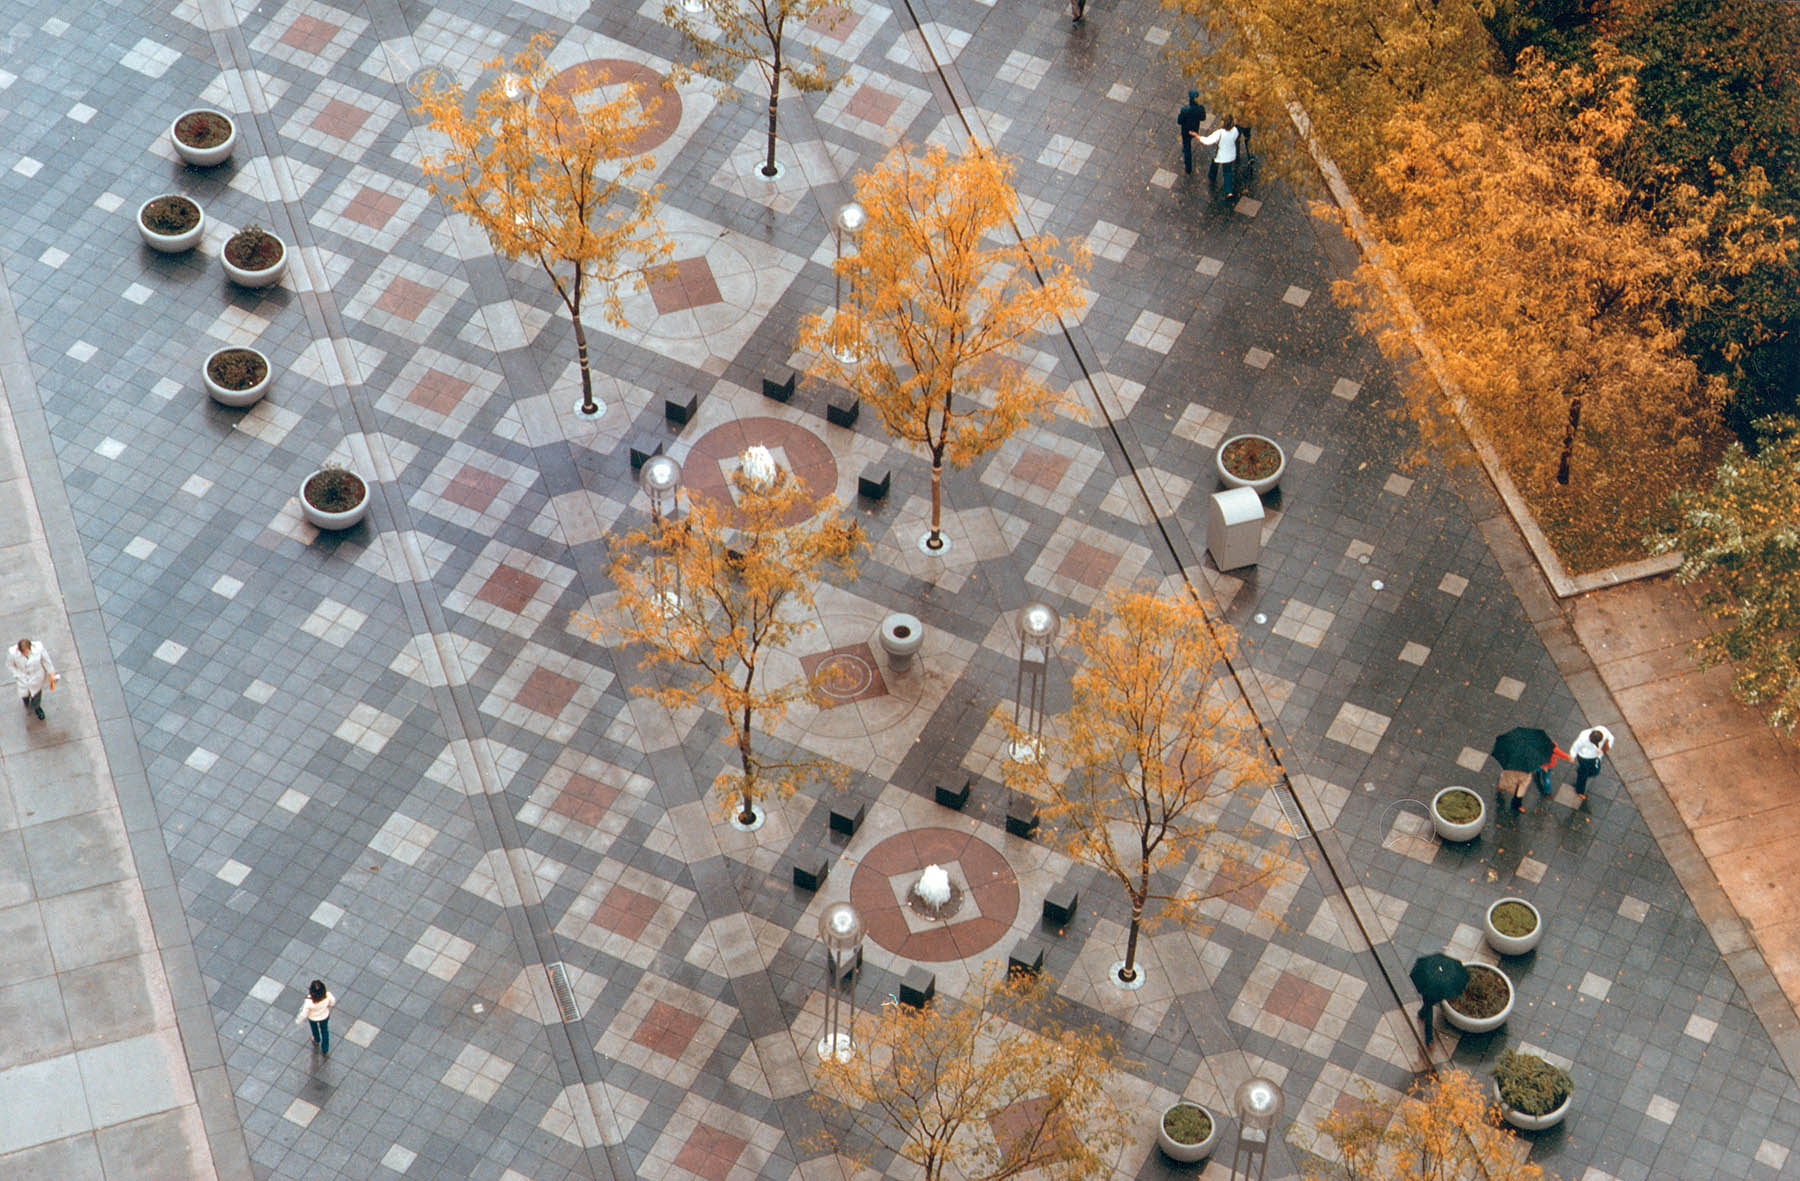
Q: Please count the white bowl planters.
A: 11